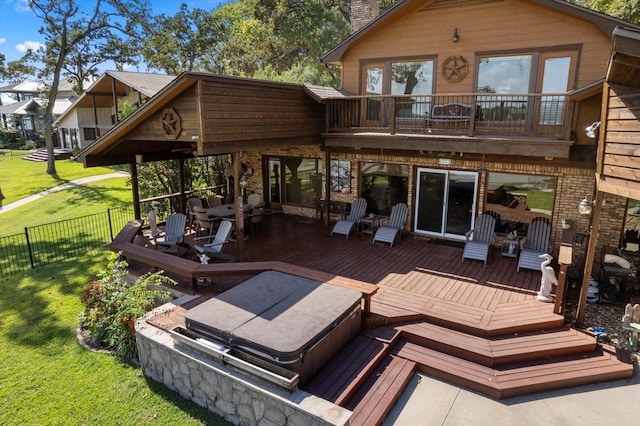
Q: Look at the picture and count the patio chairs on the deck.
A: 12